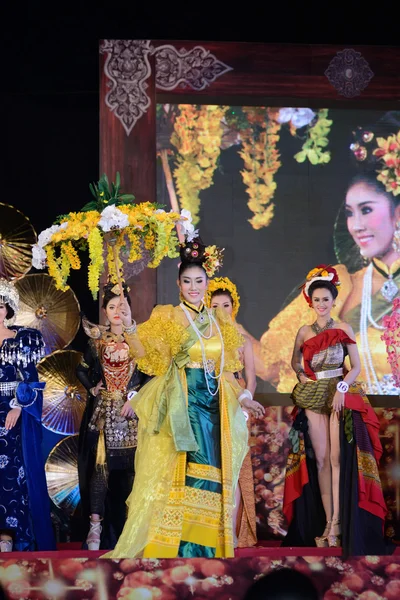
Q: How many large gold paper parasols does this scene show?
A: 4